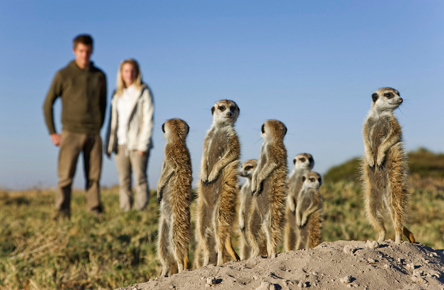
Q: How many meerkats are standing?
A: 7